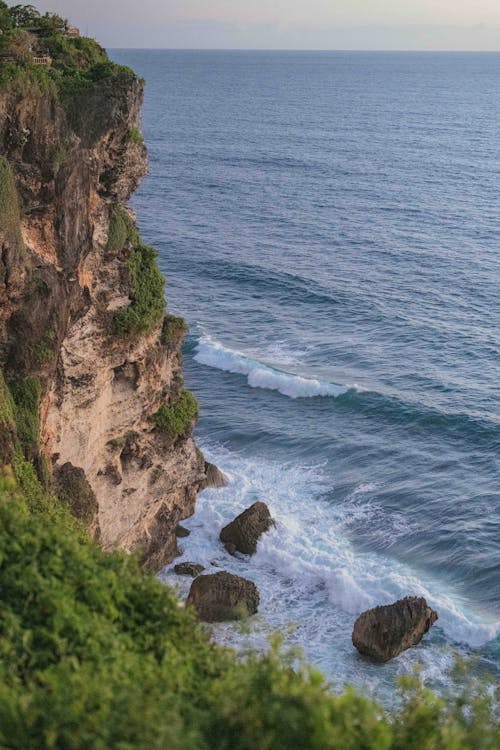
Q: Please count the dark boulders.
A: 3